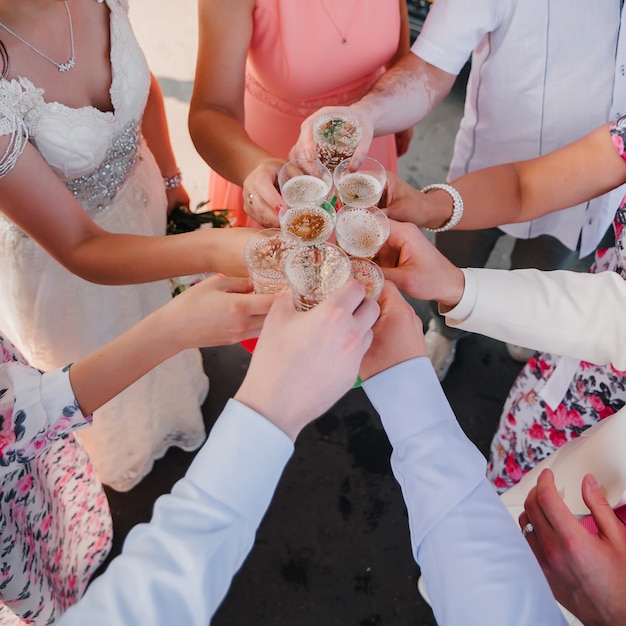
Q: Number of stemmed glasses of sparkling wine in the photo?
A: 8